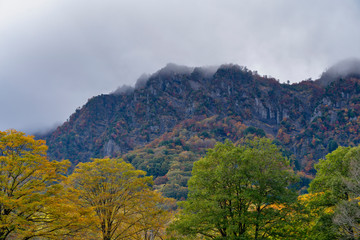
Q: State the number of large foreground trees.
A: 4